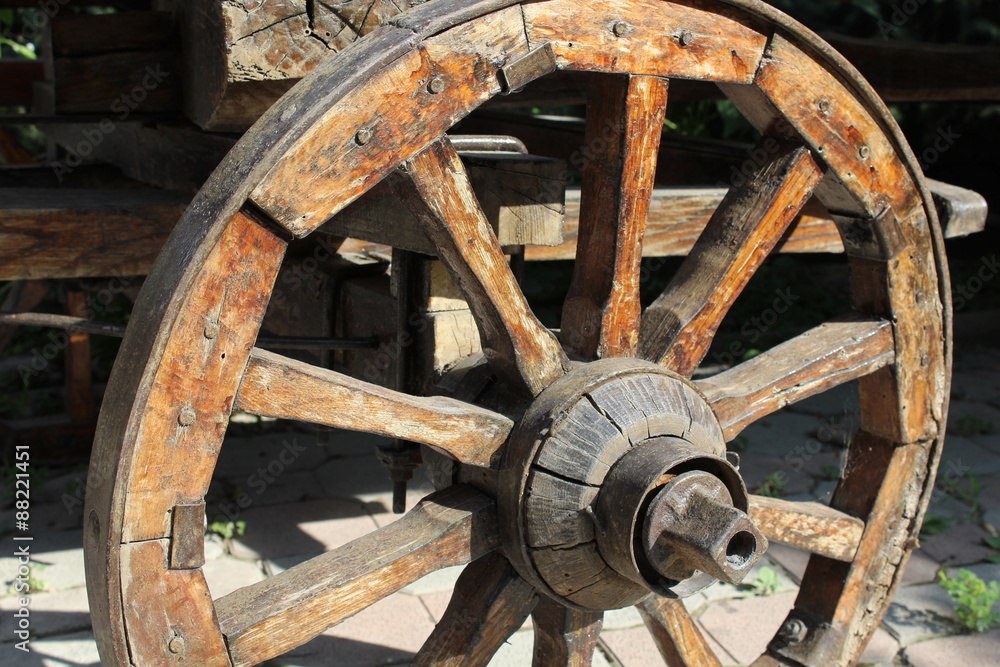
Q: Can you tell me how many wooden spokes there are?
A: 10